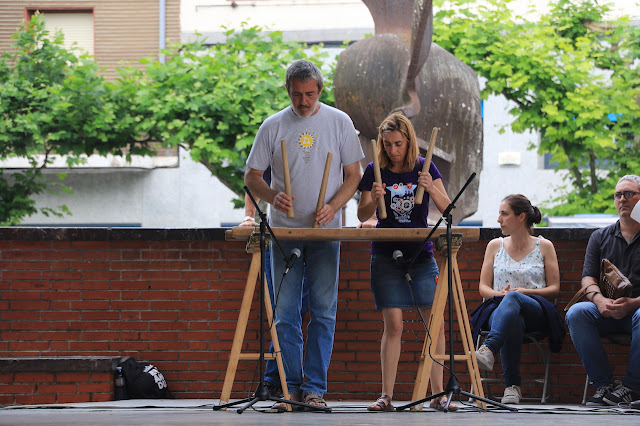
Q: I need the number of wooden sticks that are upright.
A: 4